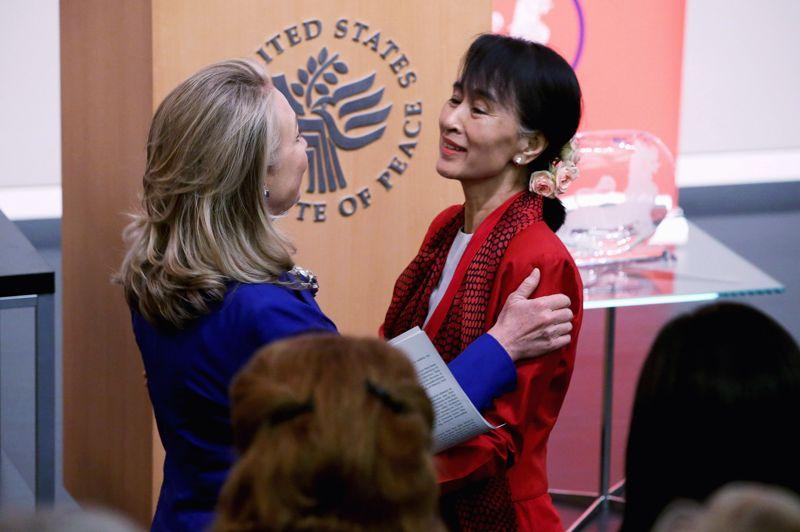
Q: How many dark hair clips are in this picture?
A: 2